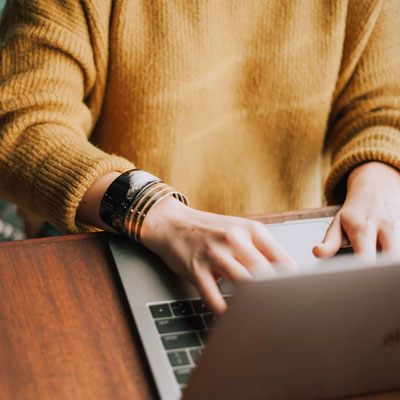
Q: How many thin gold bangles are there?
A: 3